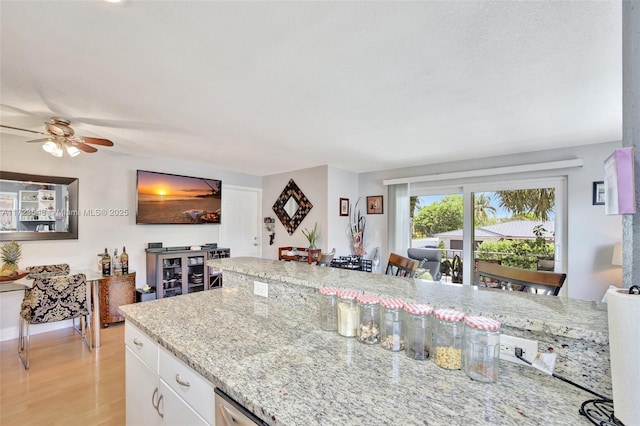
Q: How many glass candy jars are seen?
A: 7